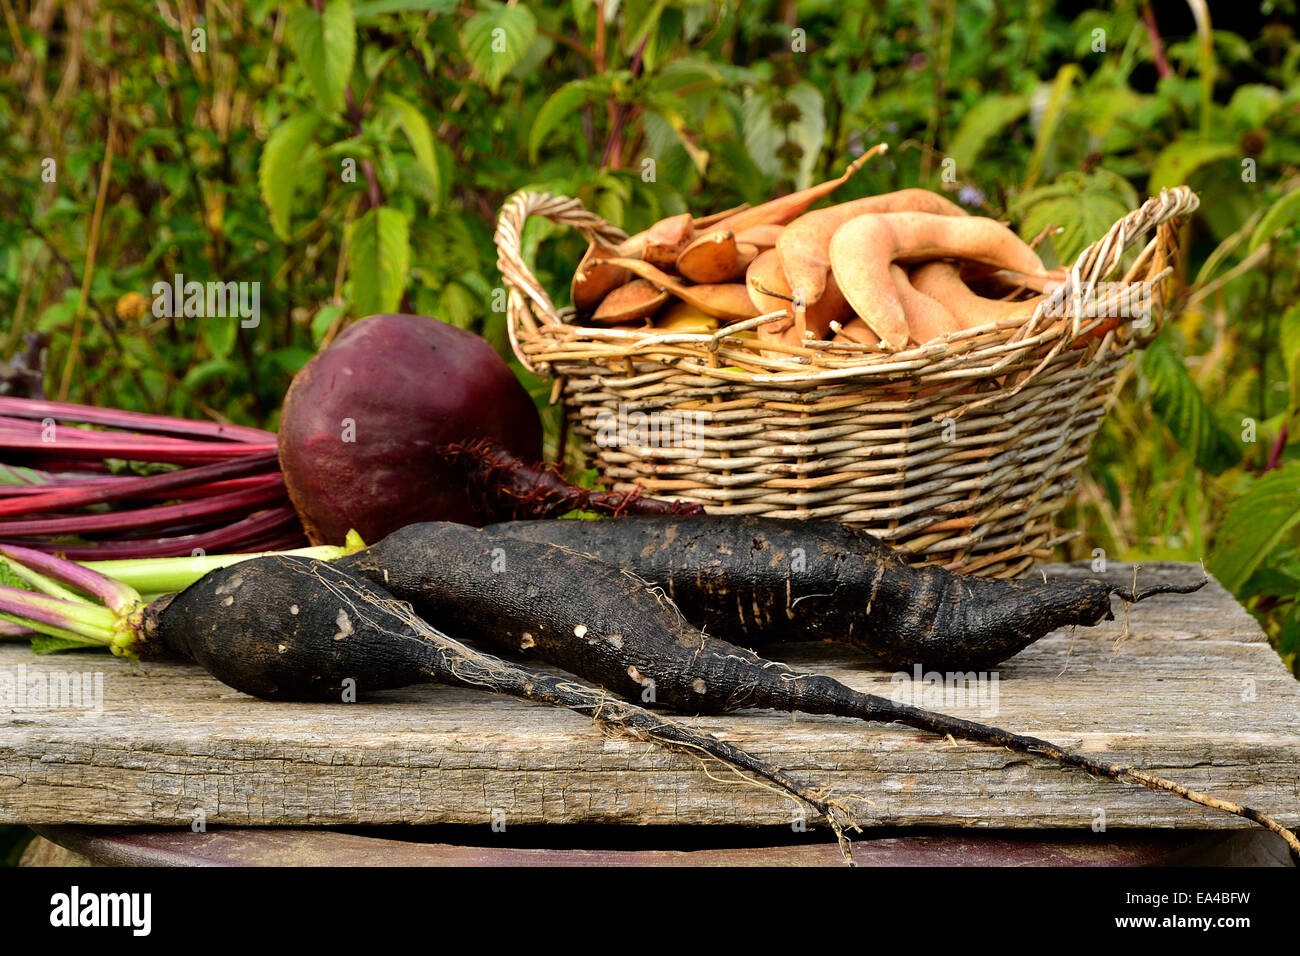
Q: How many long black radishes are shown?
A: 3